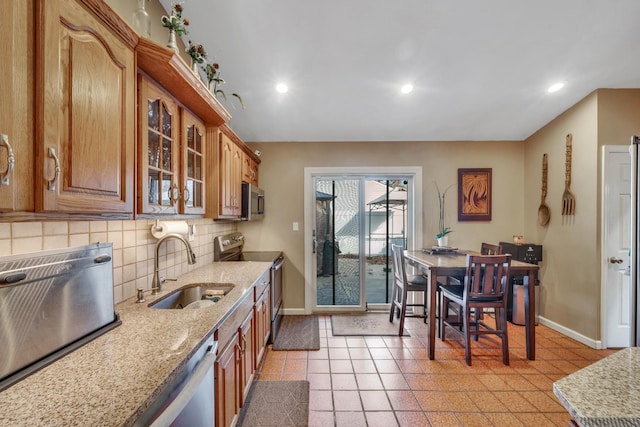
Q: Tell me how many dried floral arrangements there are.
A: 3